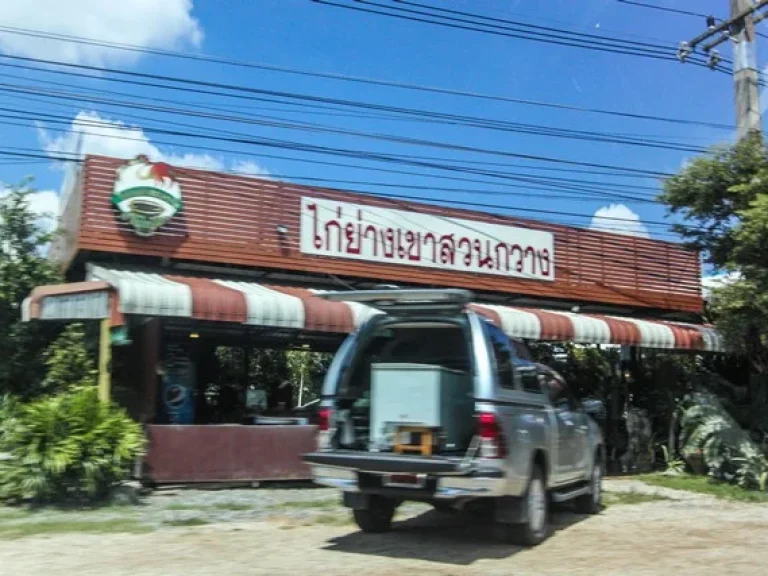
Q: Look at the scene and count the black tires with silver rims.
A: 2